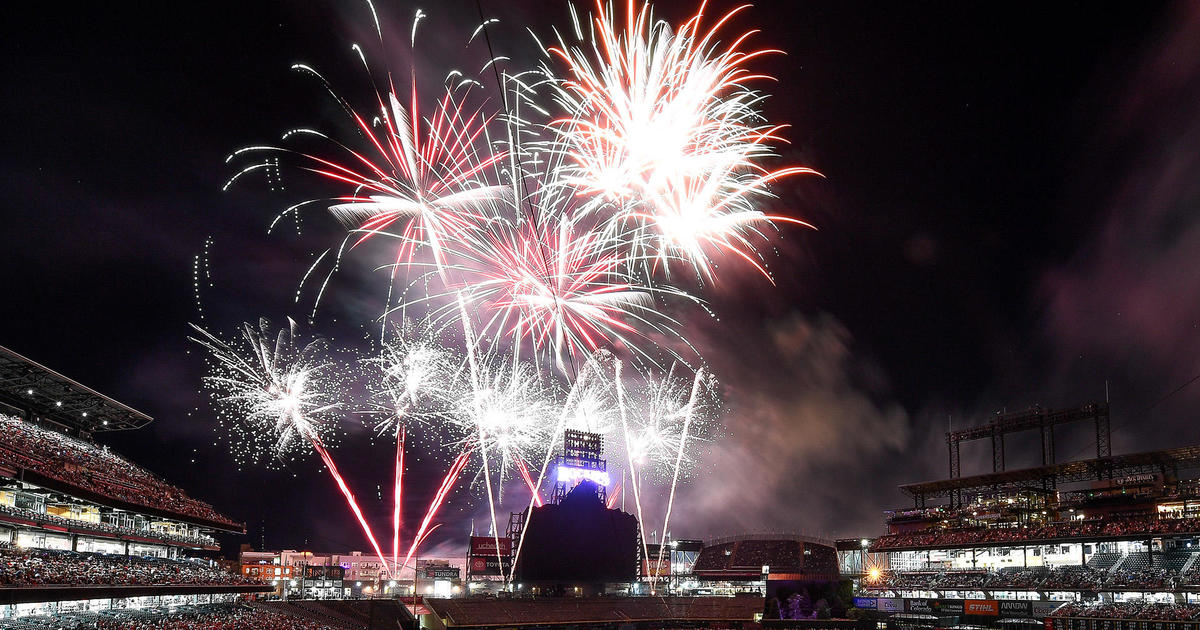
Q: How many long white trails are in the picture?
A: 4